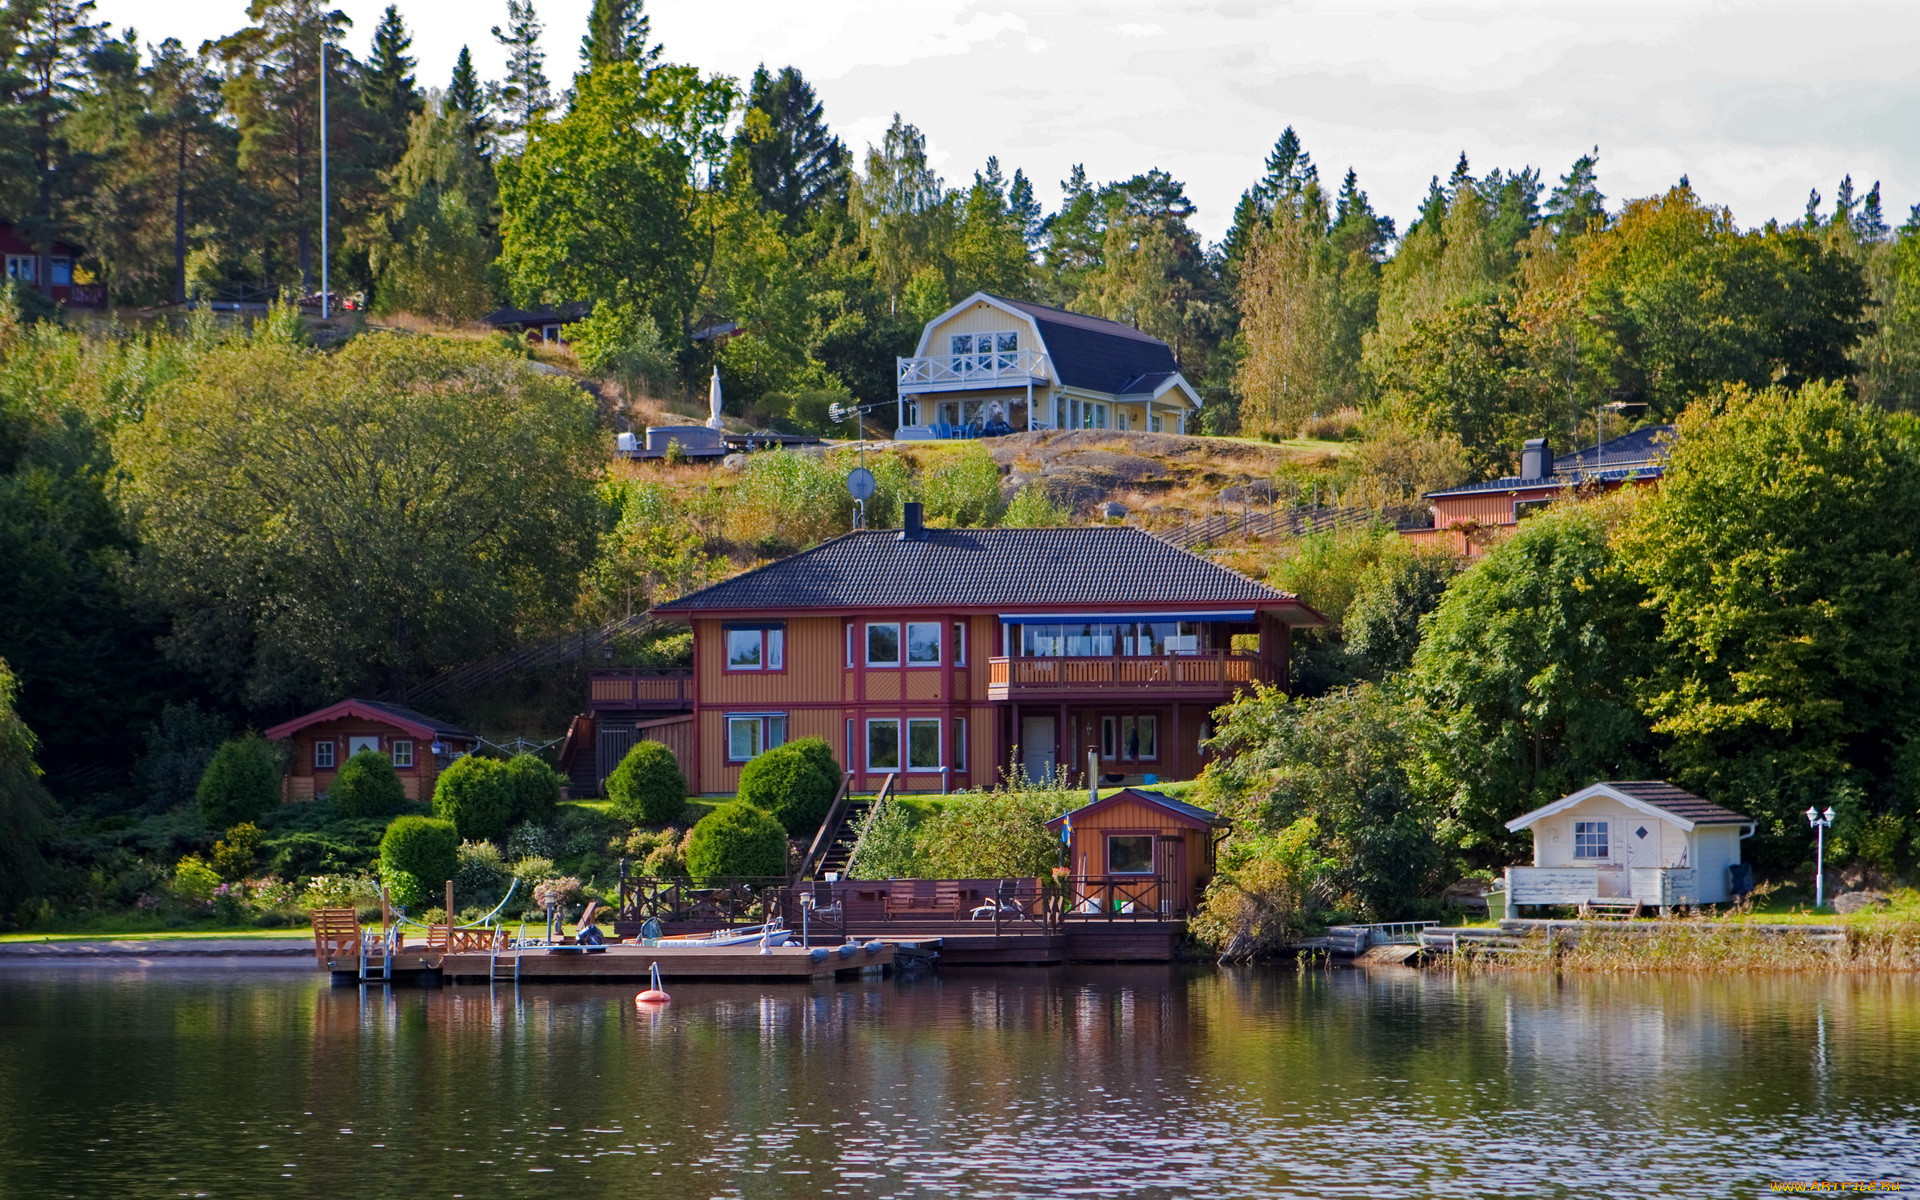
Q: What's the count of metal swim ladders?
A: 2